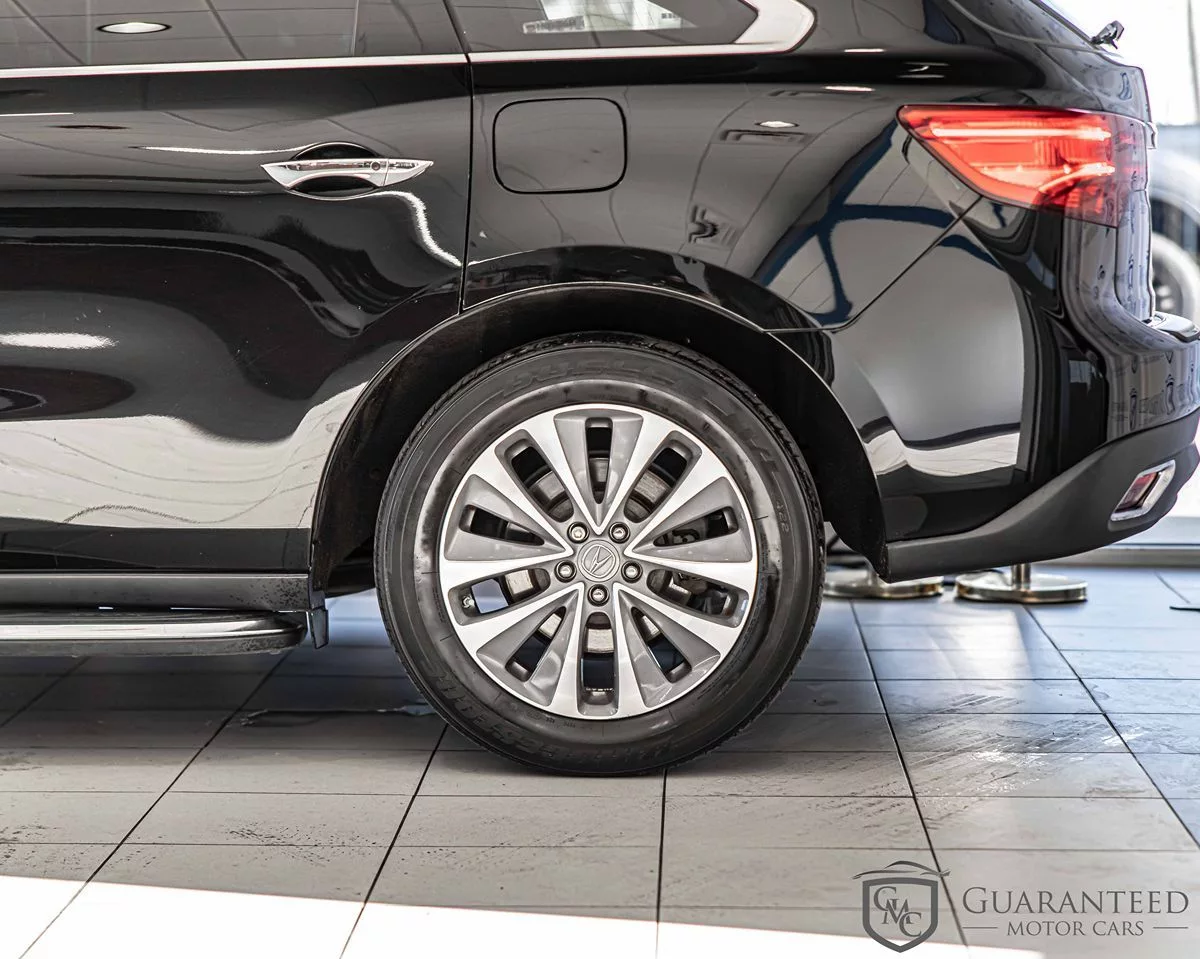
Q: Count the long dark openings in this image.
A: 10